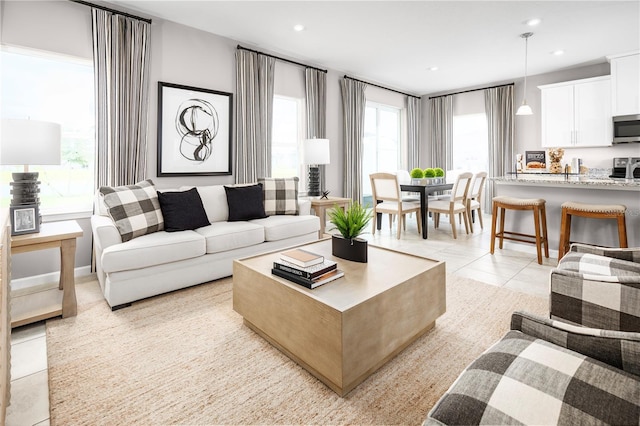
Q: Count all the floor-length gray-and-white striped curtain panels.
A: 7